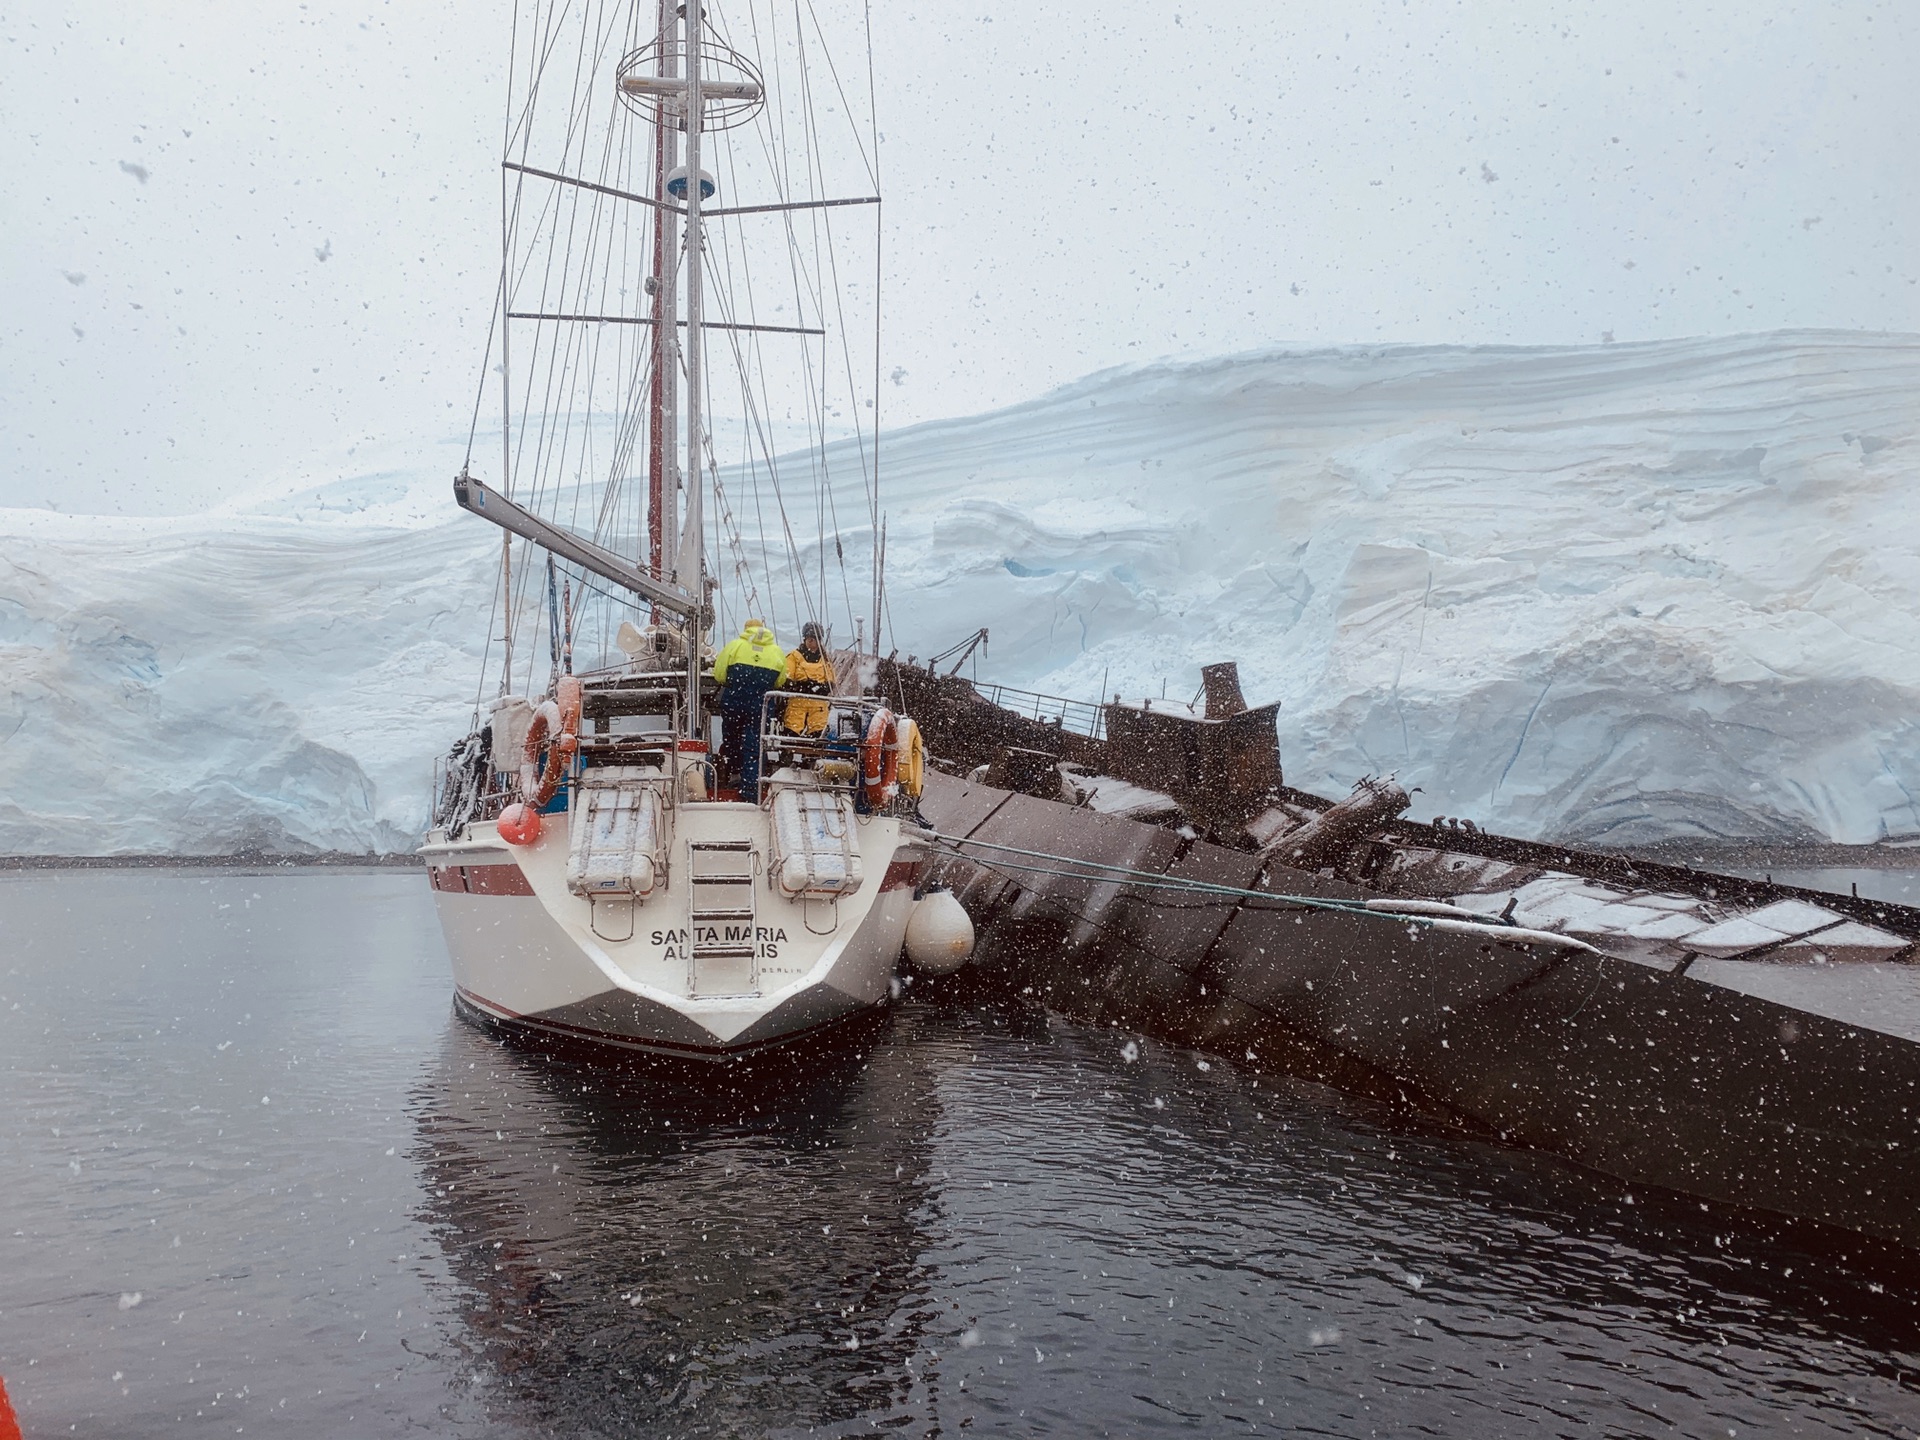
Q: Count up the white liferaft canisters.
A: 2